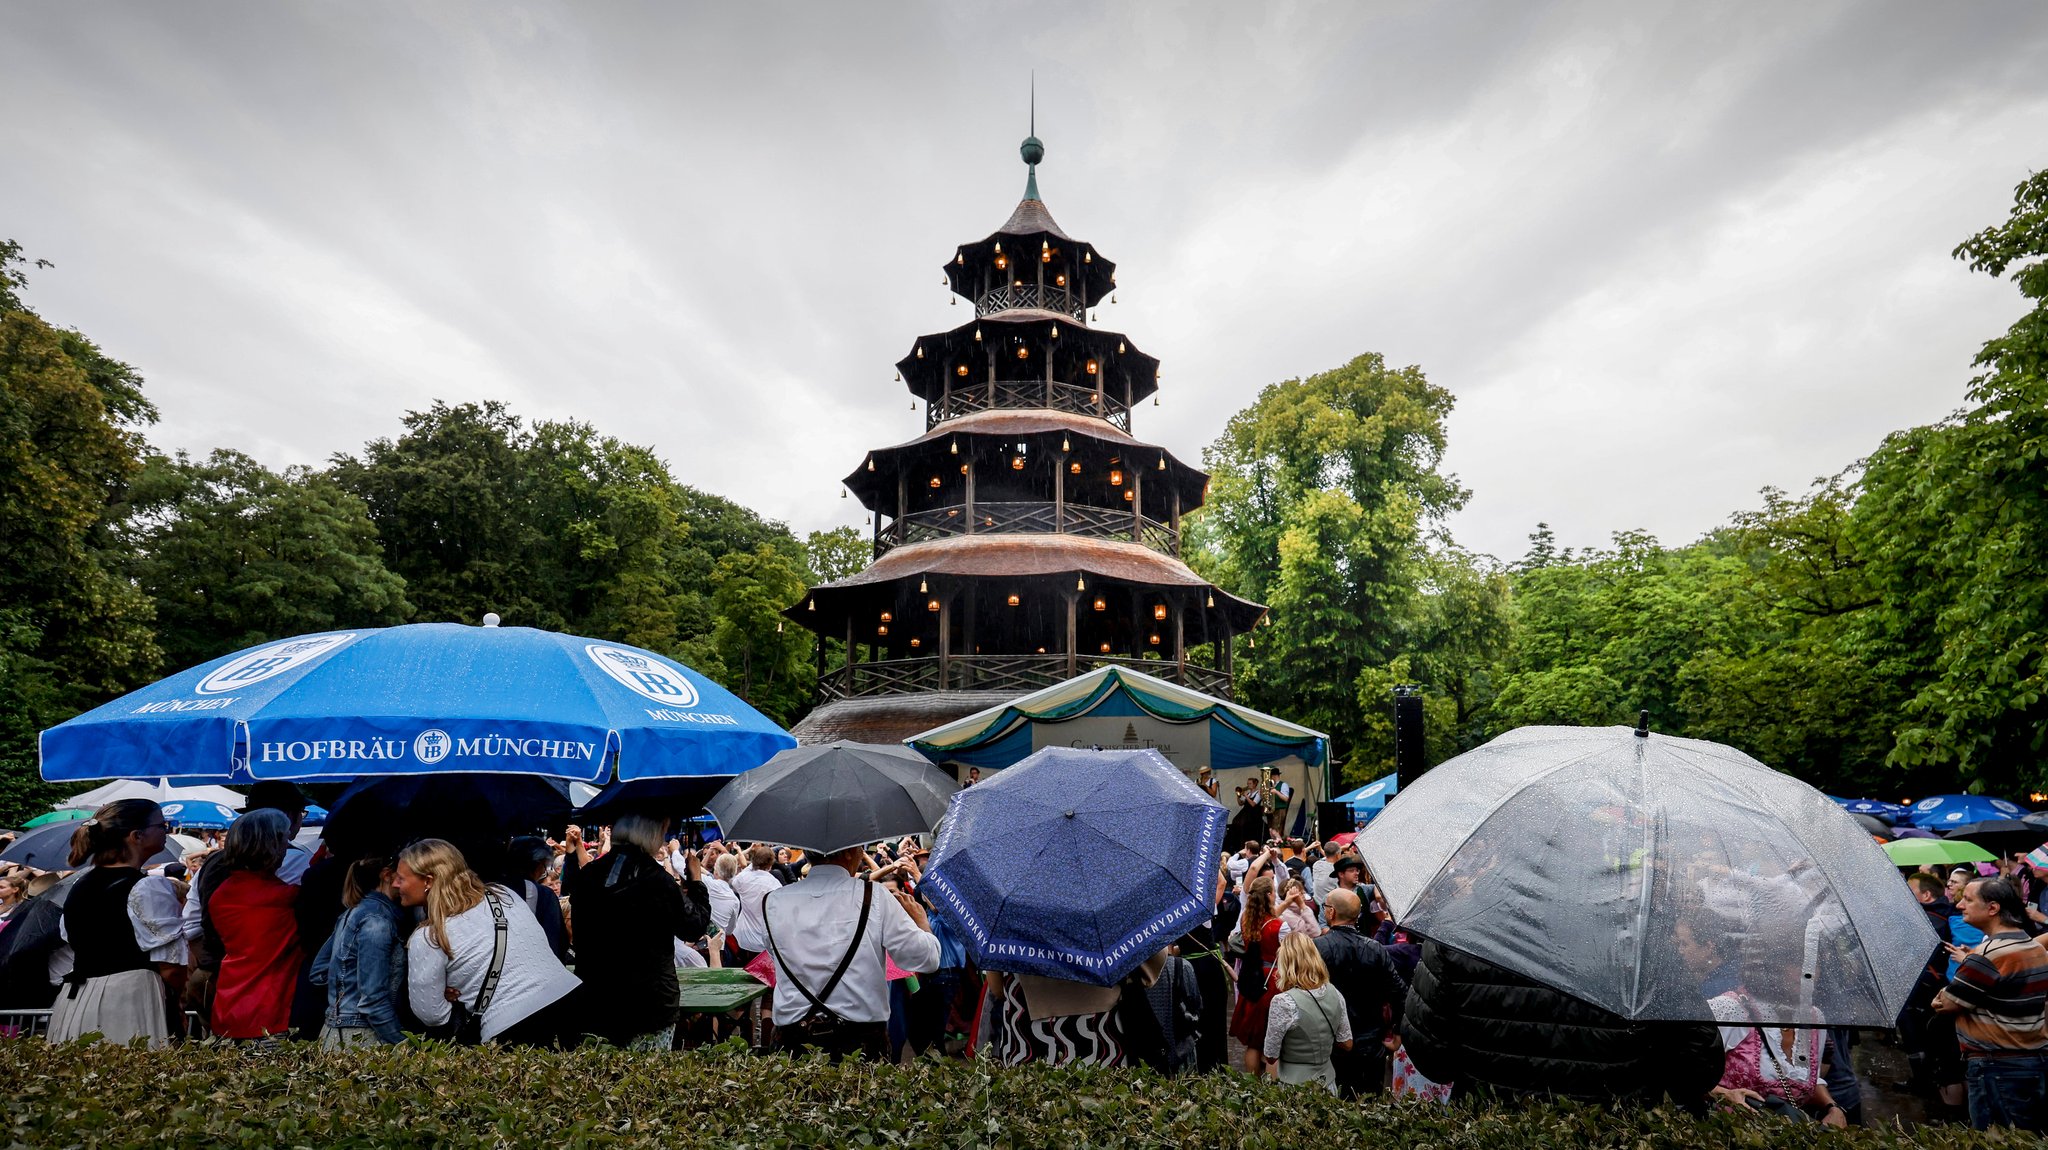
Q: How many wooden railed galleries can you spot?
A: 4